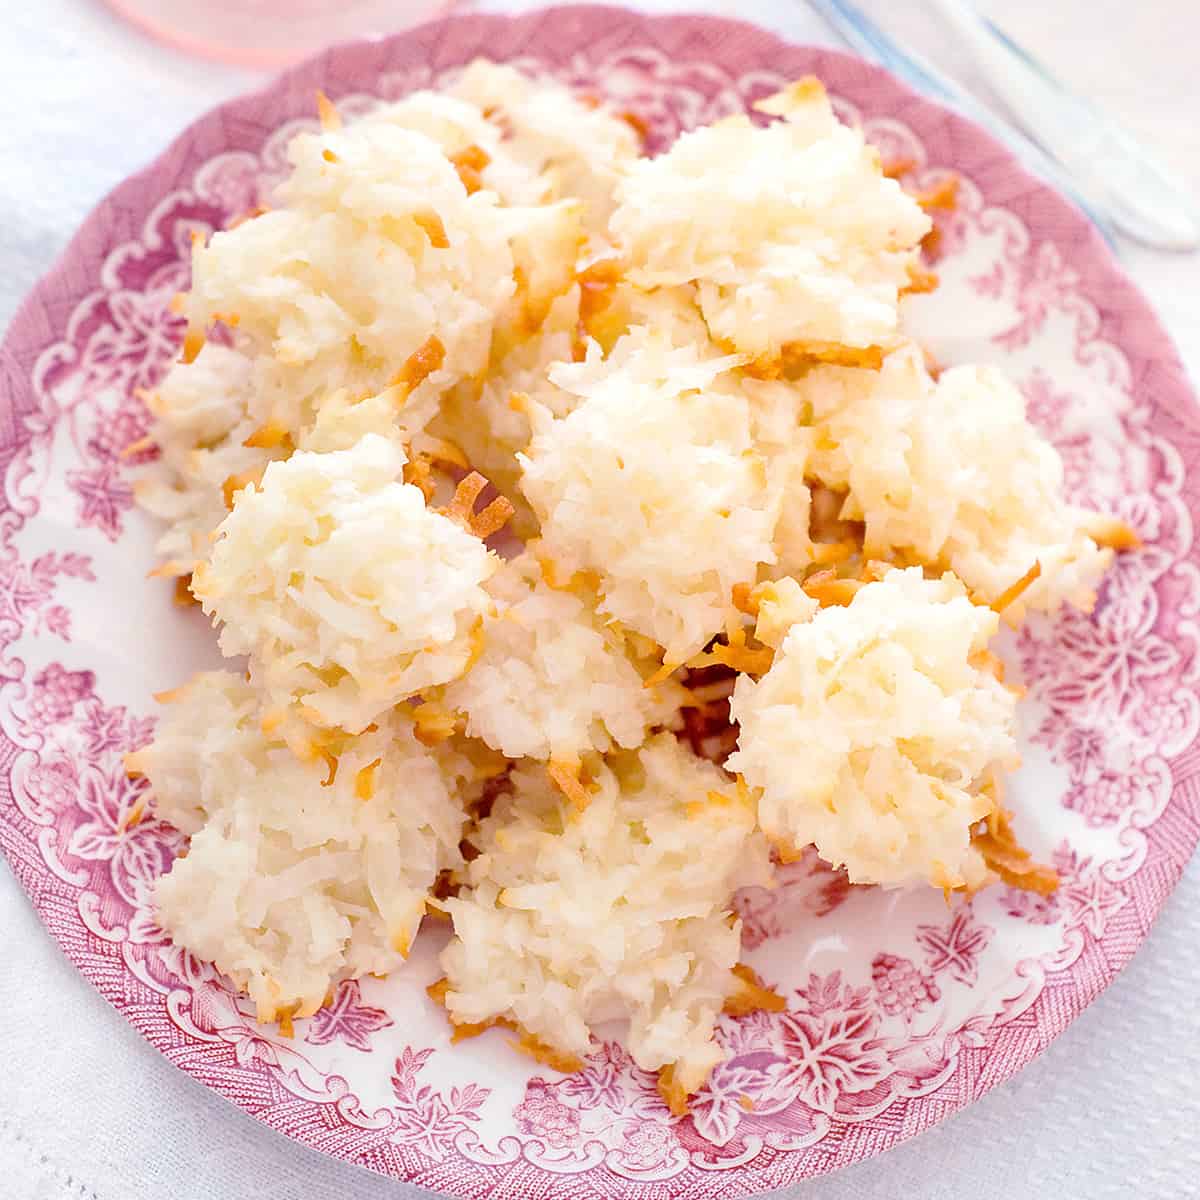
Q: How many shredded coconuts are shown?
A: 11